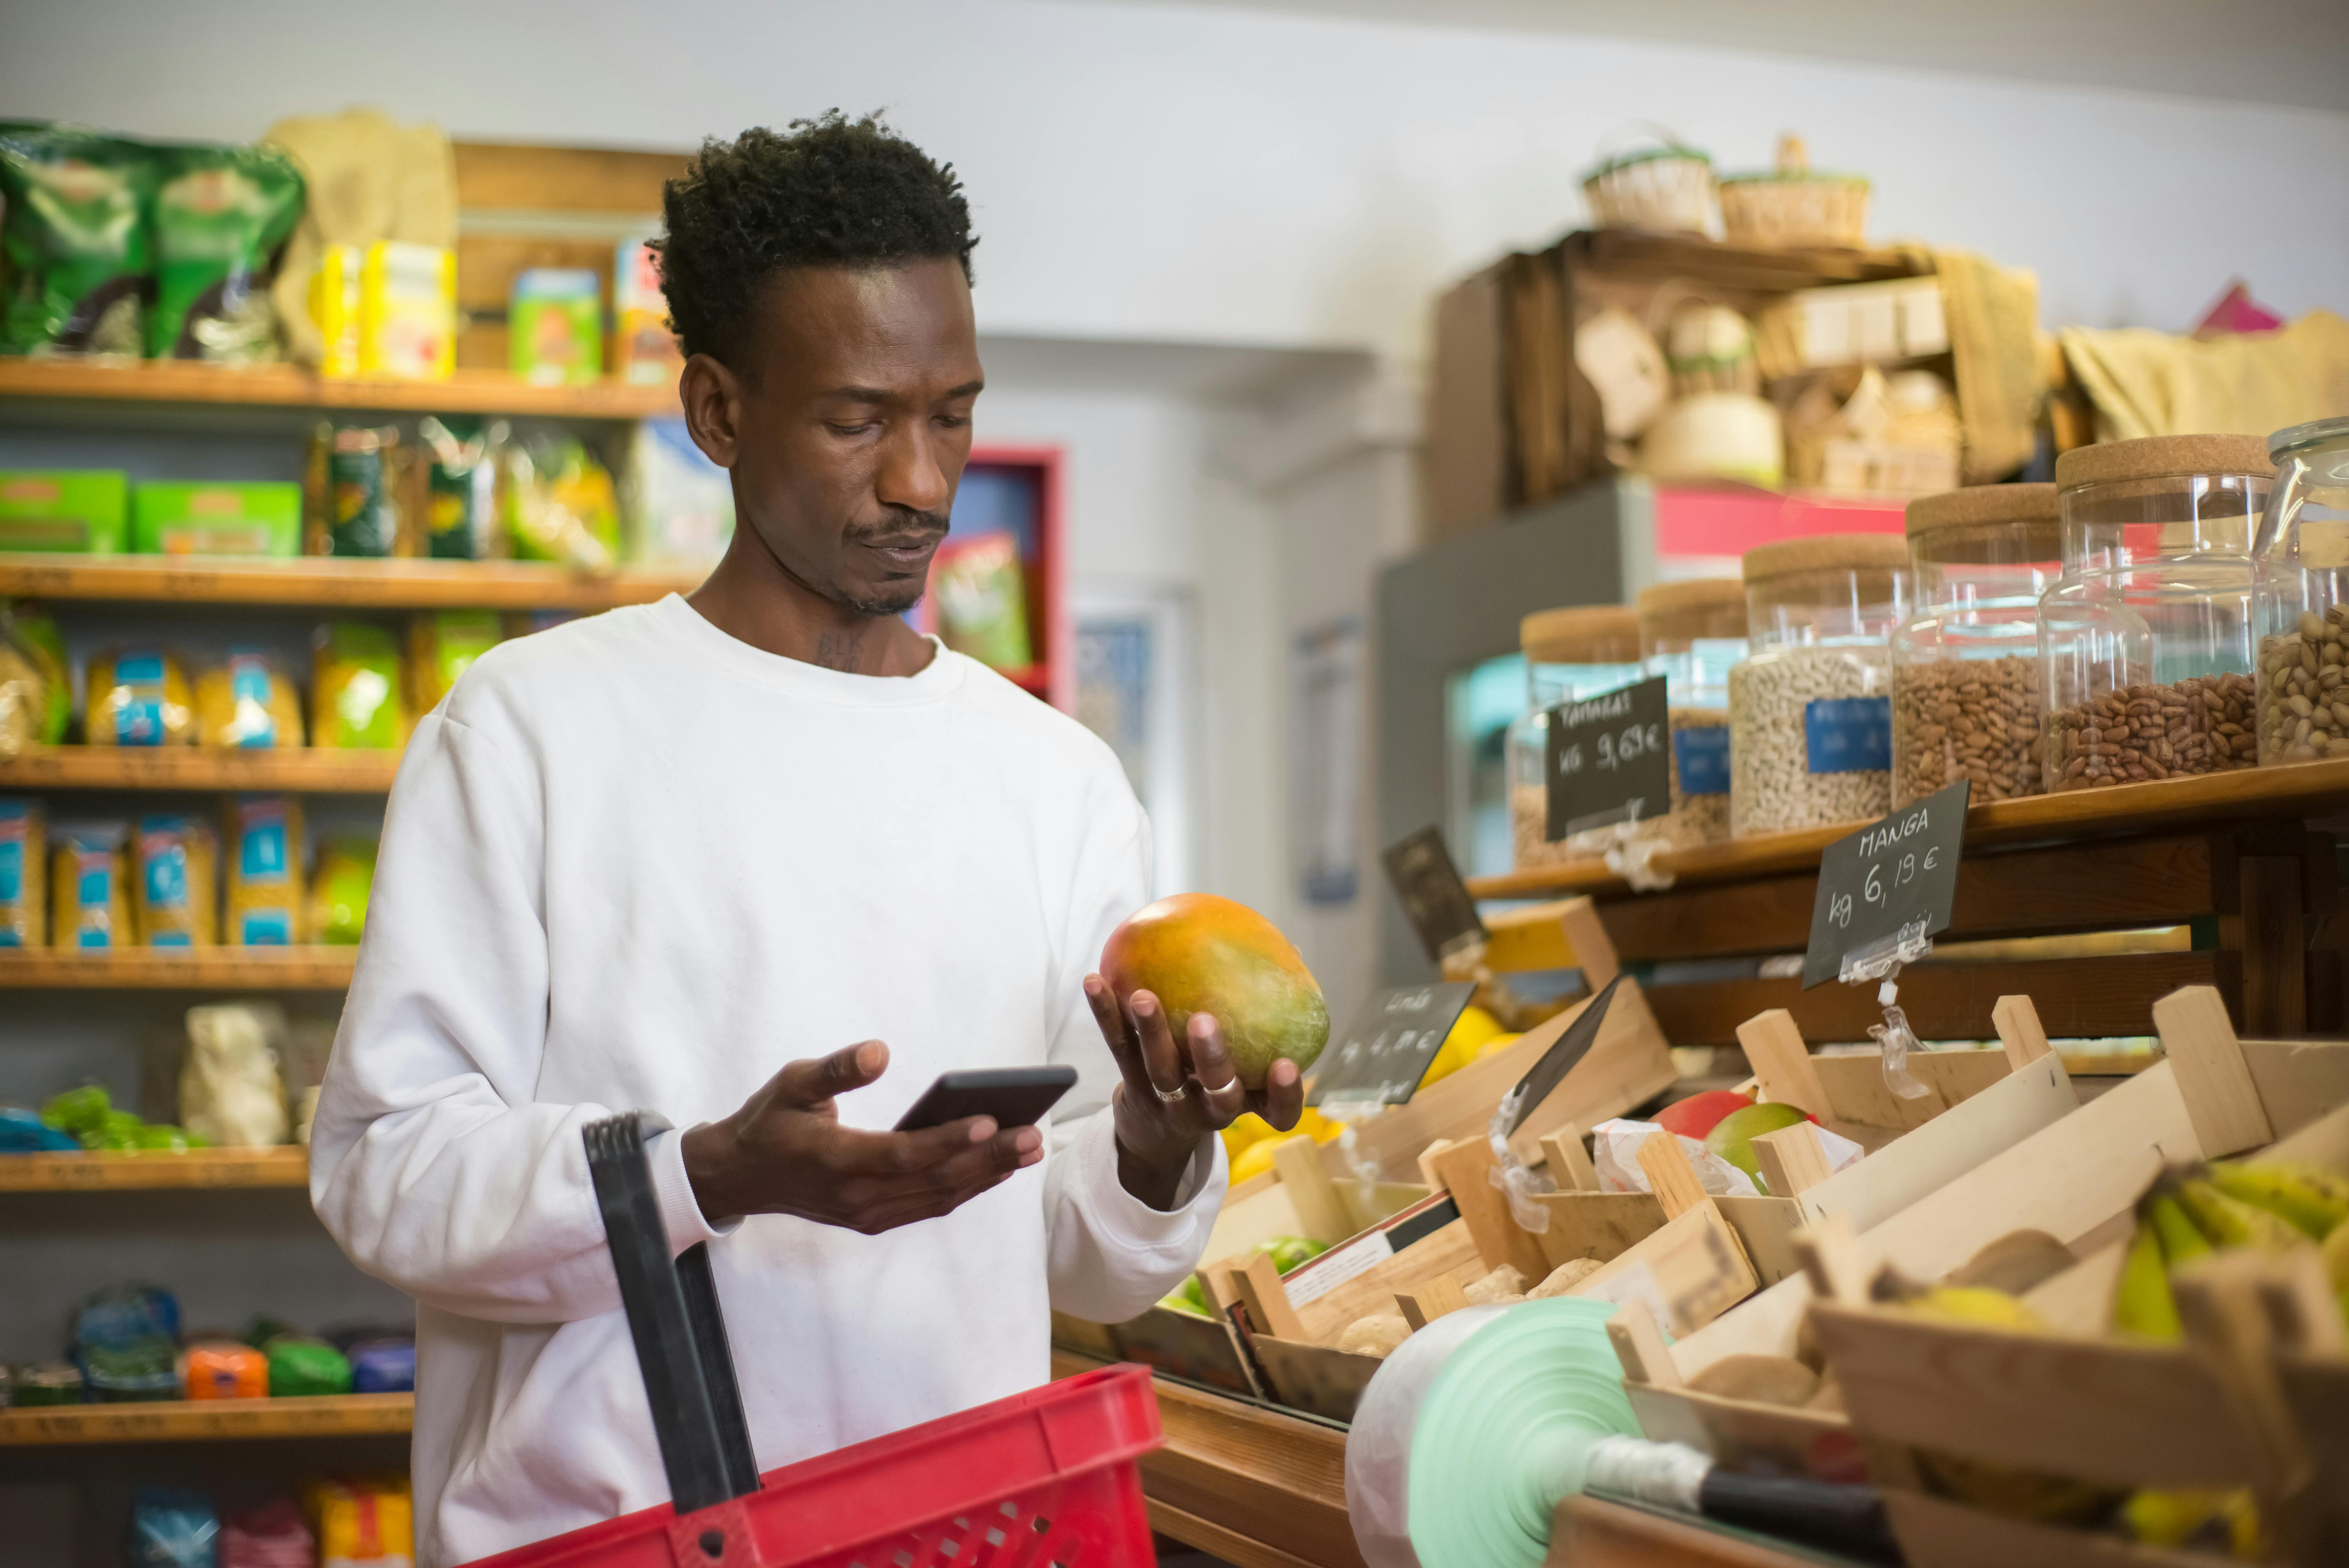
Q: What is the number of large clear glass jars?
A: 6